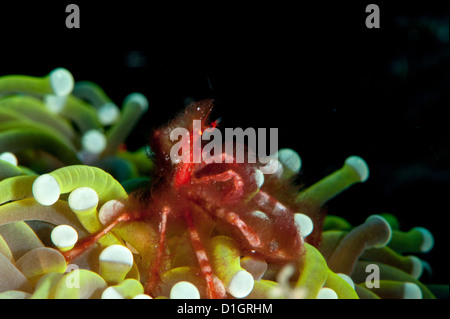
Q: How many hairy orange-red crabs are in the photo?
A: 1